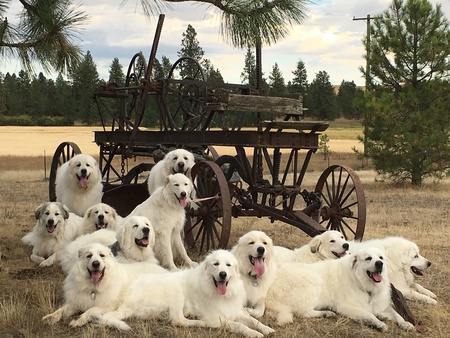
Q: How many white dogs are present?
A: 12